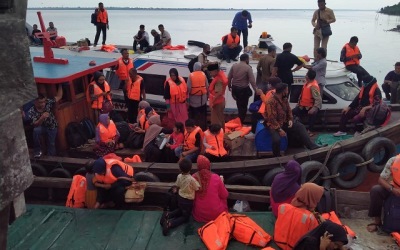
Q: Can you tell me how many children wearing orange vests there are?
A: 2